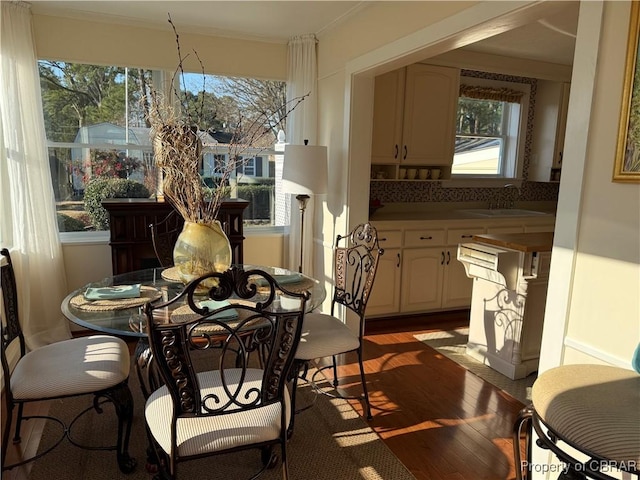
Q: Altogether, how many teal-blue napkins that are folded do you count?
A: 3